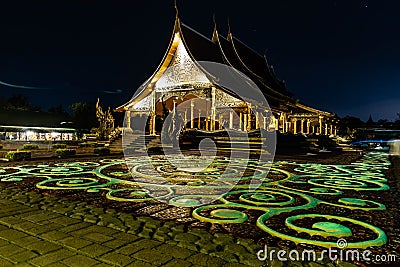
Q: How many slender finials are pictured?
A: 3